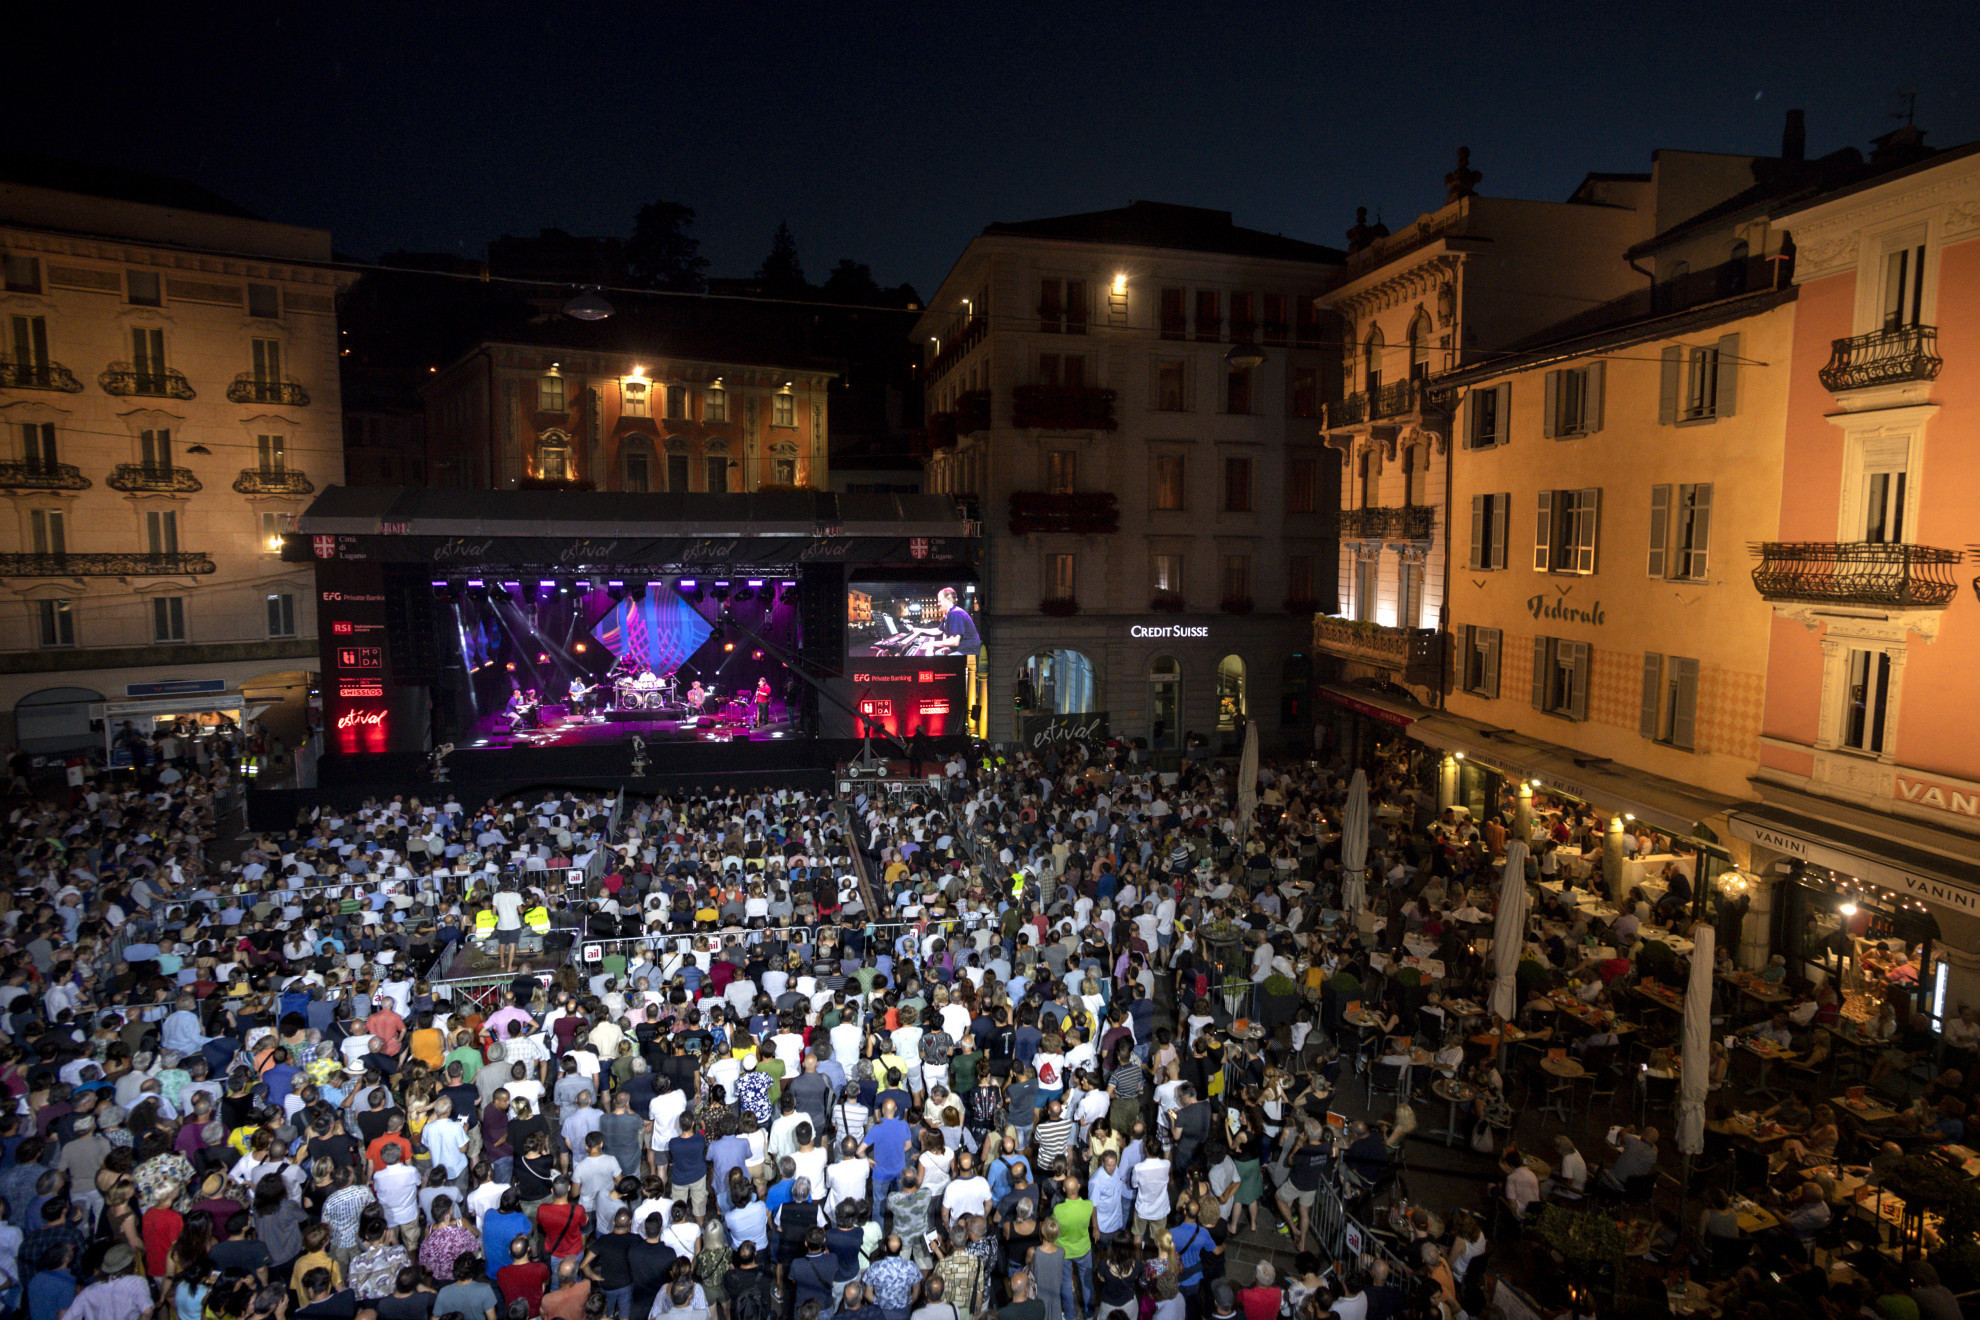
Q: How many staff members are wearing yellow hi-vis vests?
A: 6